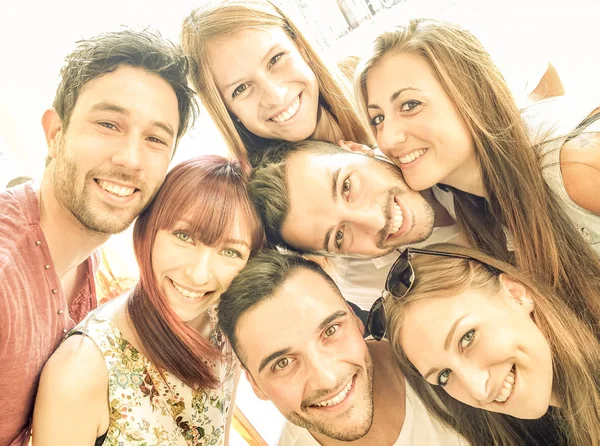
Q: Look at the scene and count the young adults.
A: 7